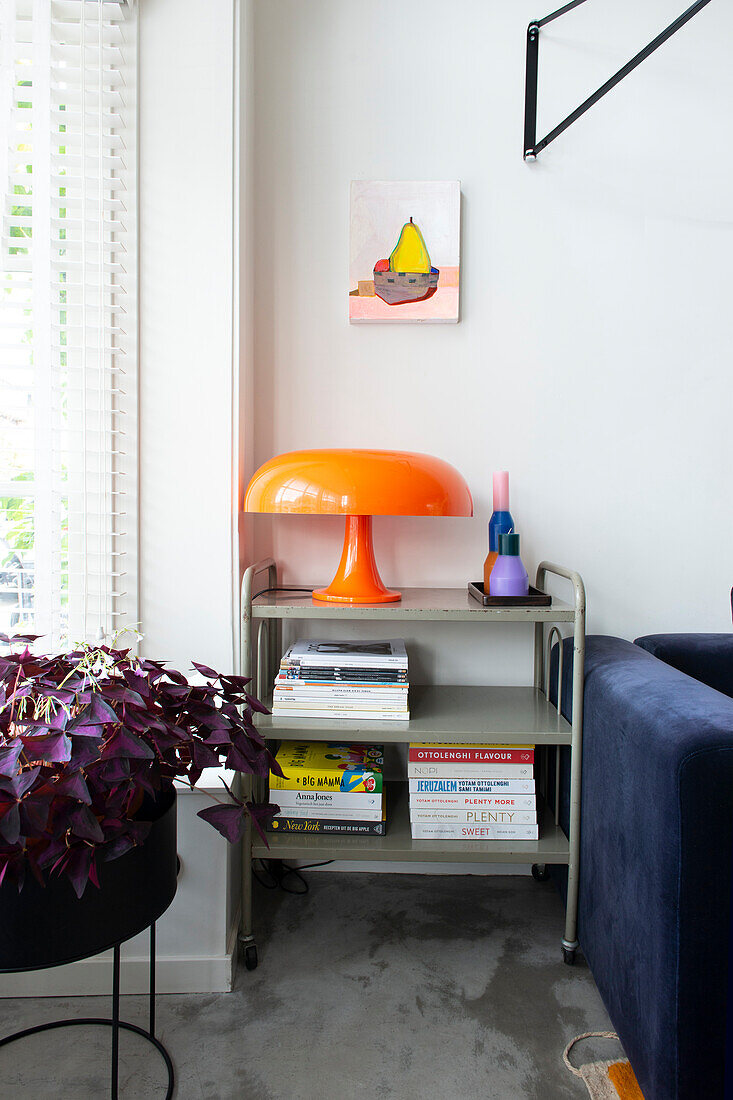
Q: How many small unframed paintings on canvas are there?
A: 1